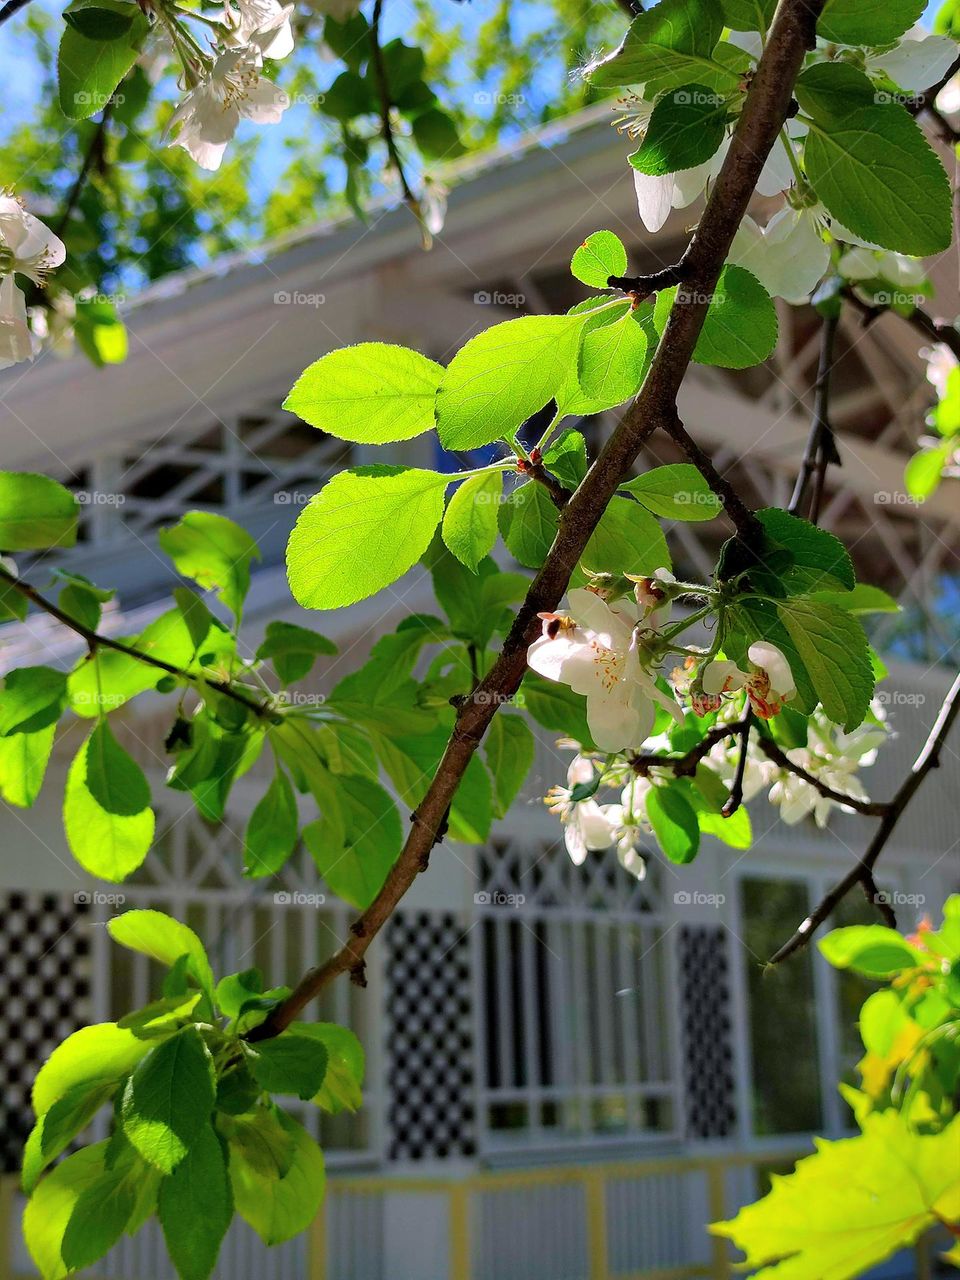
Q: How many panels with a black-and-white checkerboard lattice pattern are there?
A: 3